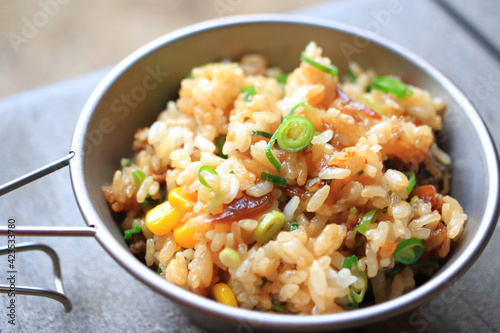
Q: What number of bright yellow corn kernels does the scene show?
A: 4